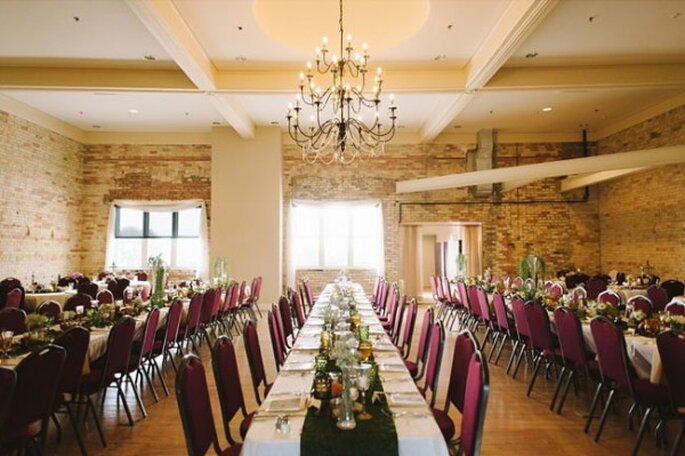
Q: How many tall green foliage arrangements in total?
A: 4